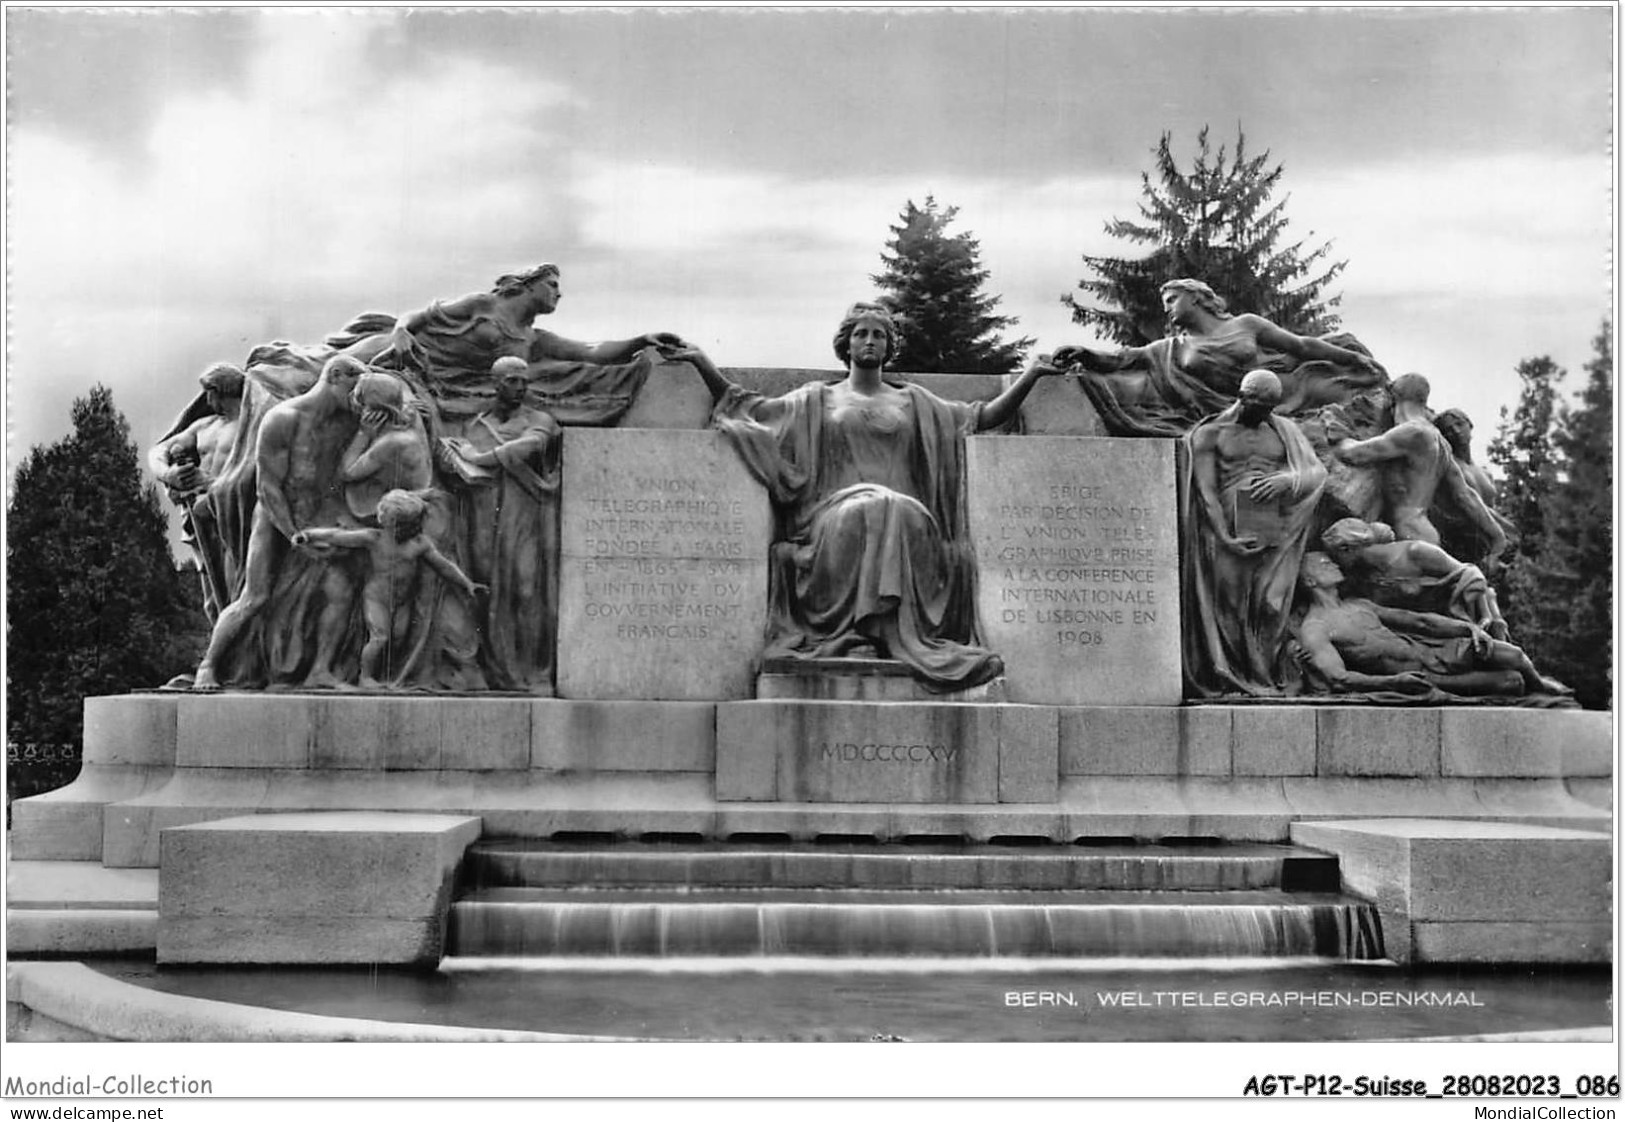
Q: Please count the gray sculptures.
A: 13